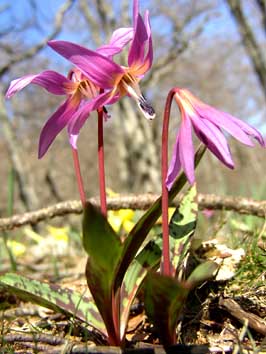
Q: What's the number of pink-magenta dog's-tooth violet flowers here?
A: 3